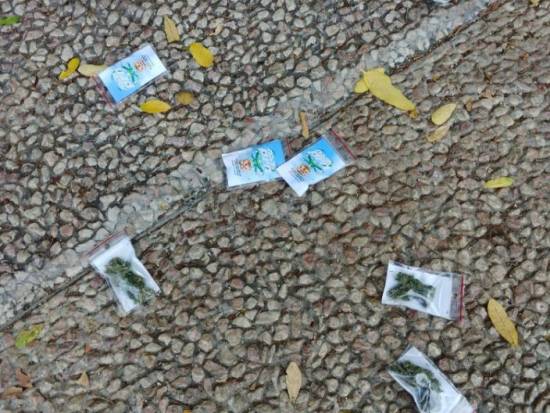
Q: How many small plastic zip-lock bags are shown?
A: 6